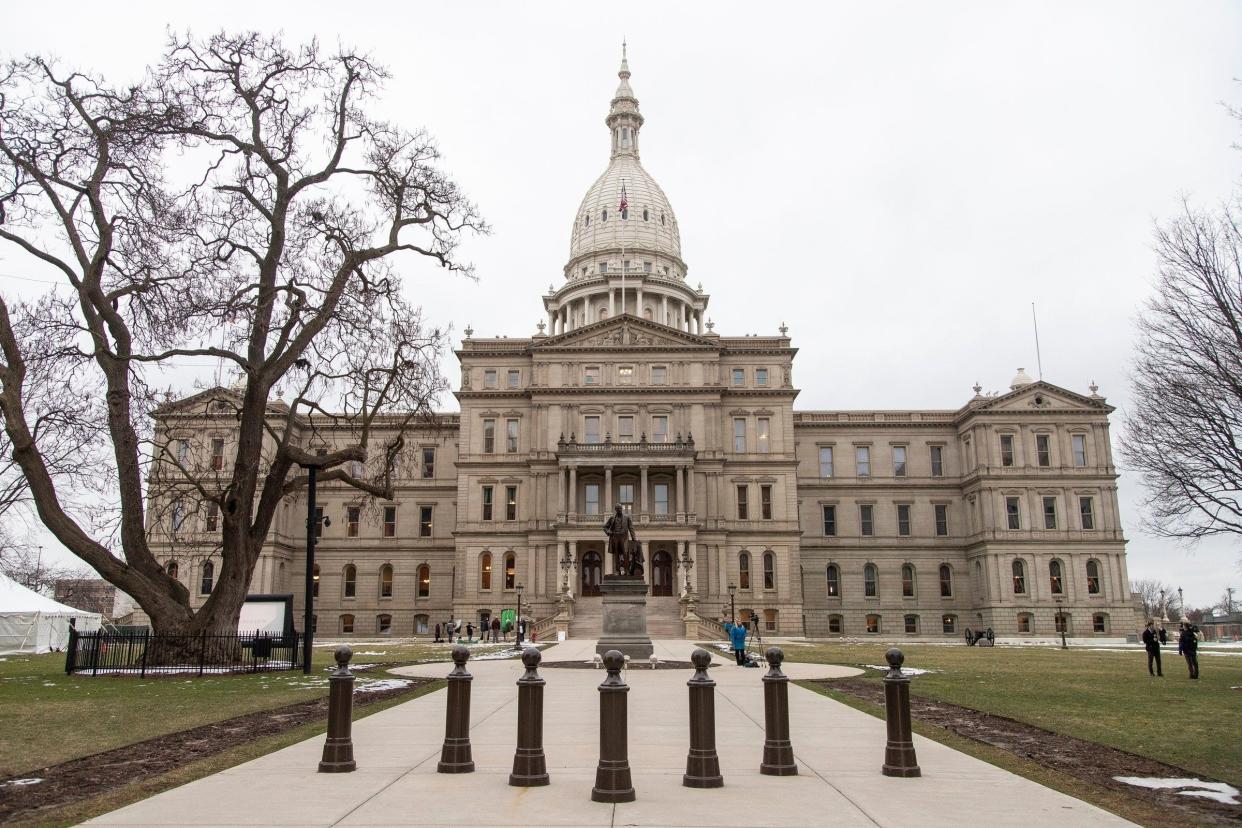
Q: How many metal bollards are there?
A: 7